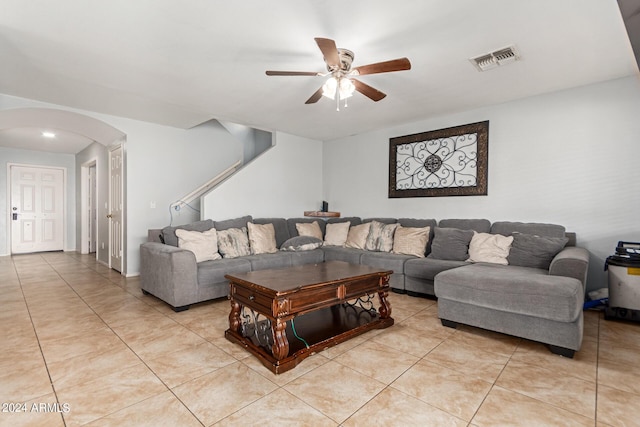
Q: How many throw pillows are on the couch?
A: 12